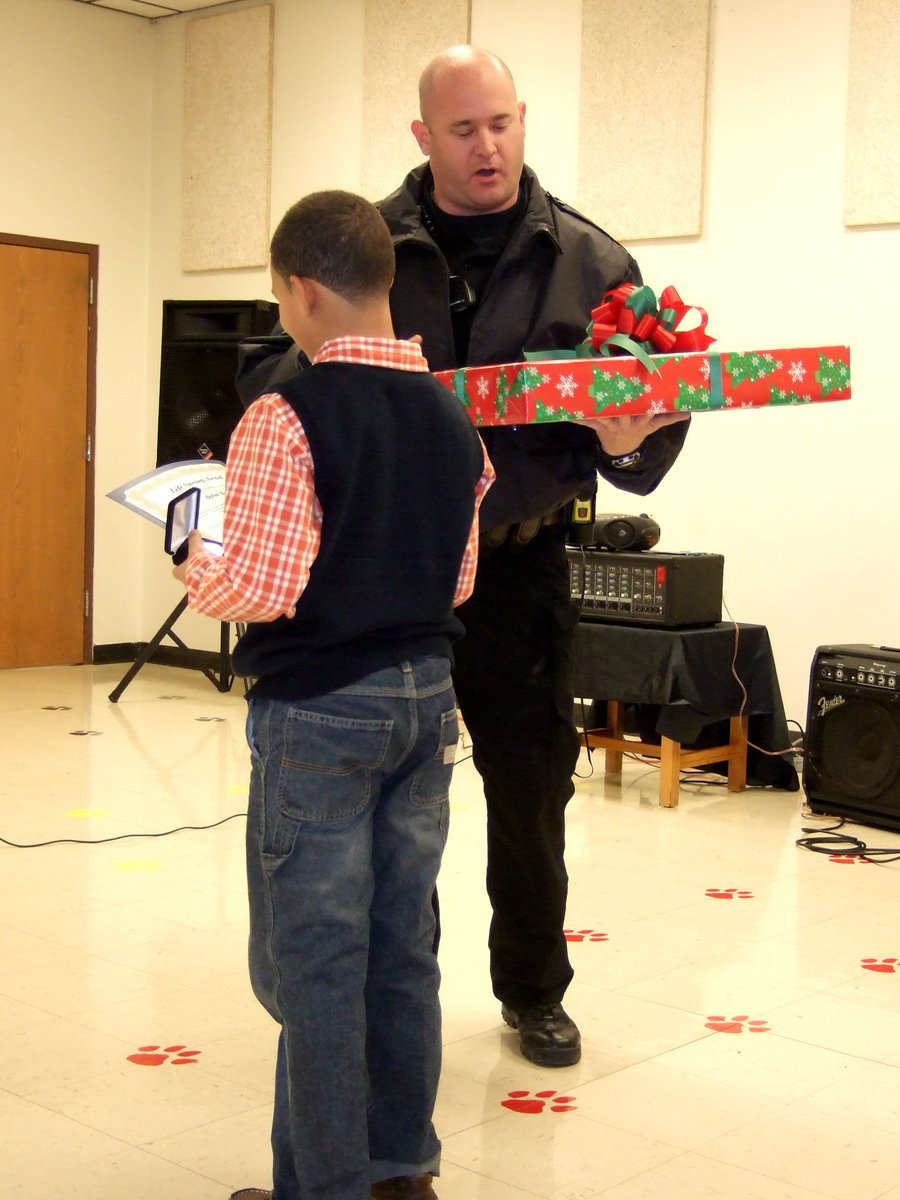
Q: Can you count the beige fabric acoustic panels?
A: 4